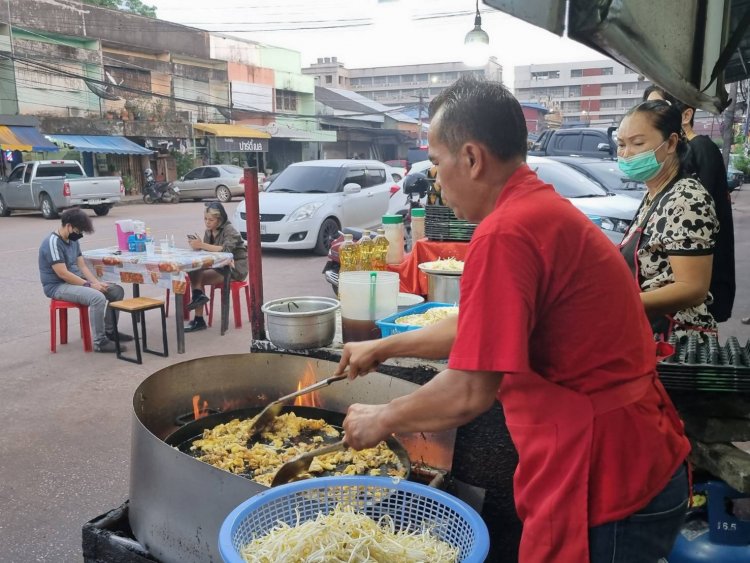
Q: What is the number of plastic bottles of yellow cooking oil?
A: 3